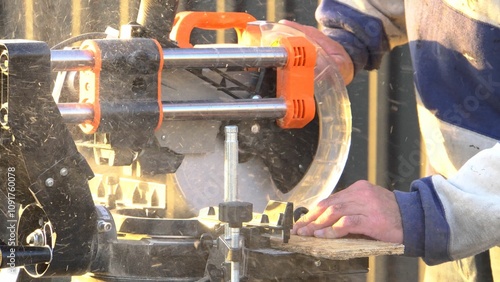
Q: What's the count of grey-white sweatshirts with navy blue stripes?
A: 1